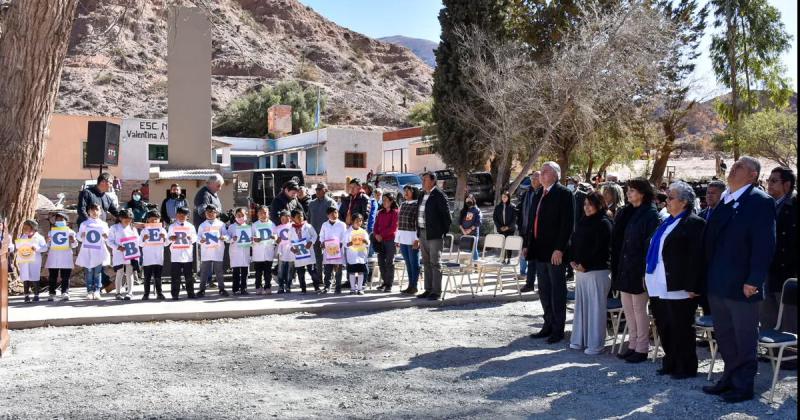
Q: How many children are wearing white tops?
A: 13